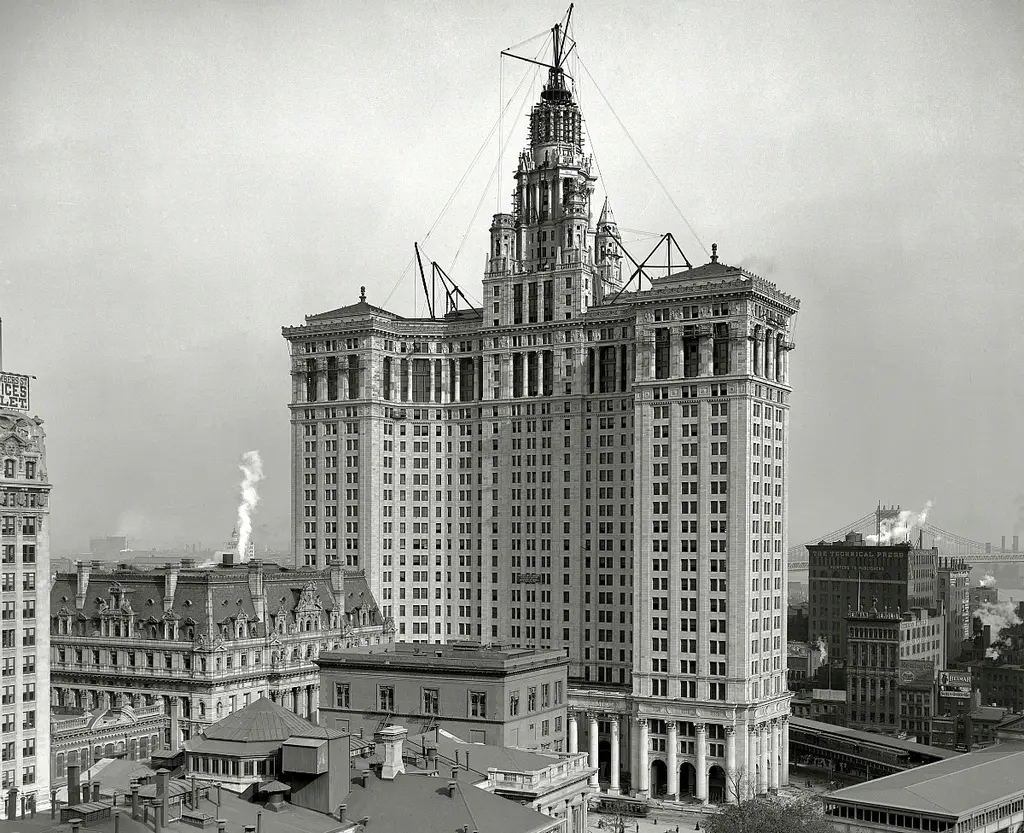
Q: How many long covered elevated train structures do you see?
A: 2